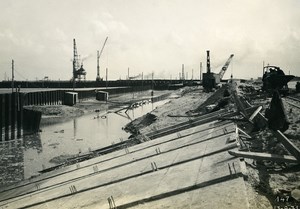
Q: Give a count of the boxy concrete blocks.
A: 2